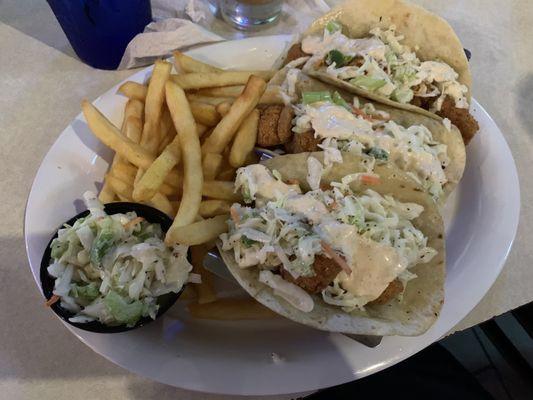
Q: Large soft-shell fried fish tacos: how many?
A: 3